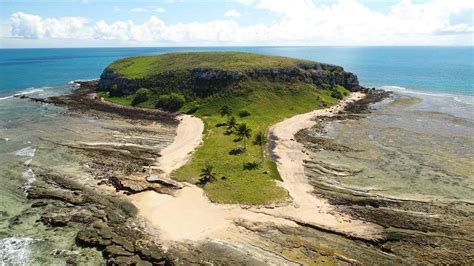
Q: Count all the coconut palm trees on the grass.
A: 5